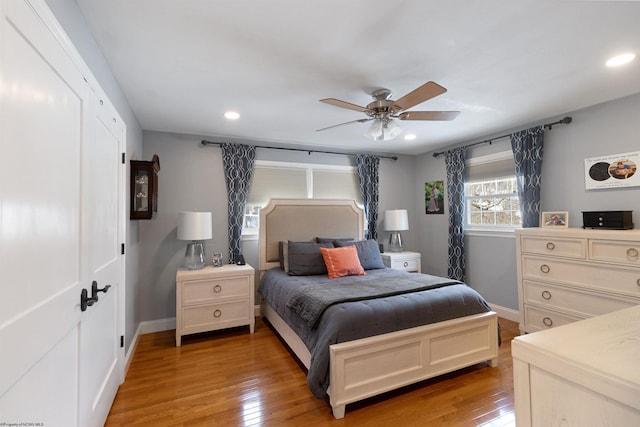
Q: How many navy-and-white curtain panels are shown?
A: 4